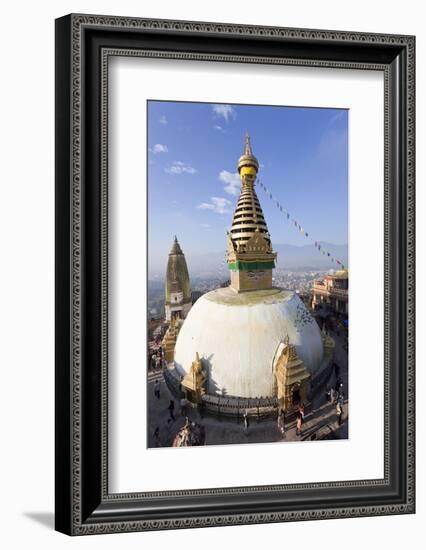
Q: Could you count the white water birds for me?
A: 0